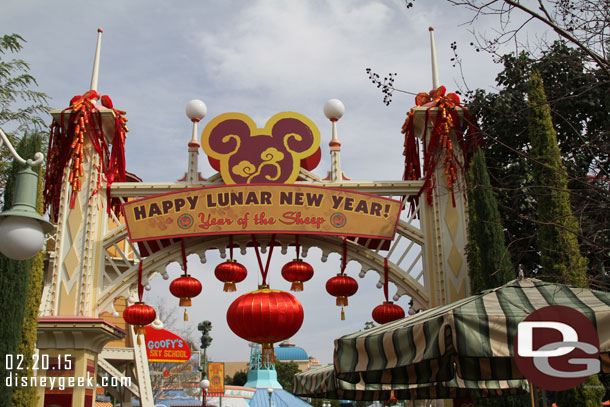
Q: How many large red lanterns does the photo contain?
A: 1